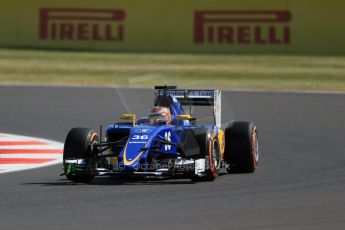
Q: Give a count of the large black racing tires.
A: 3